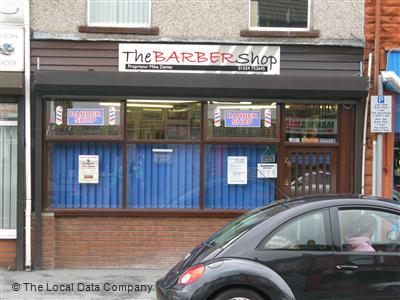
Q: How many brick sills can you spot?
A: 2